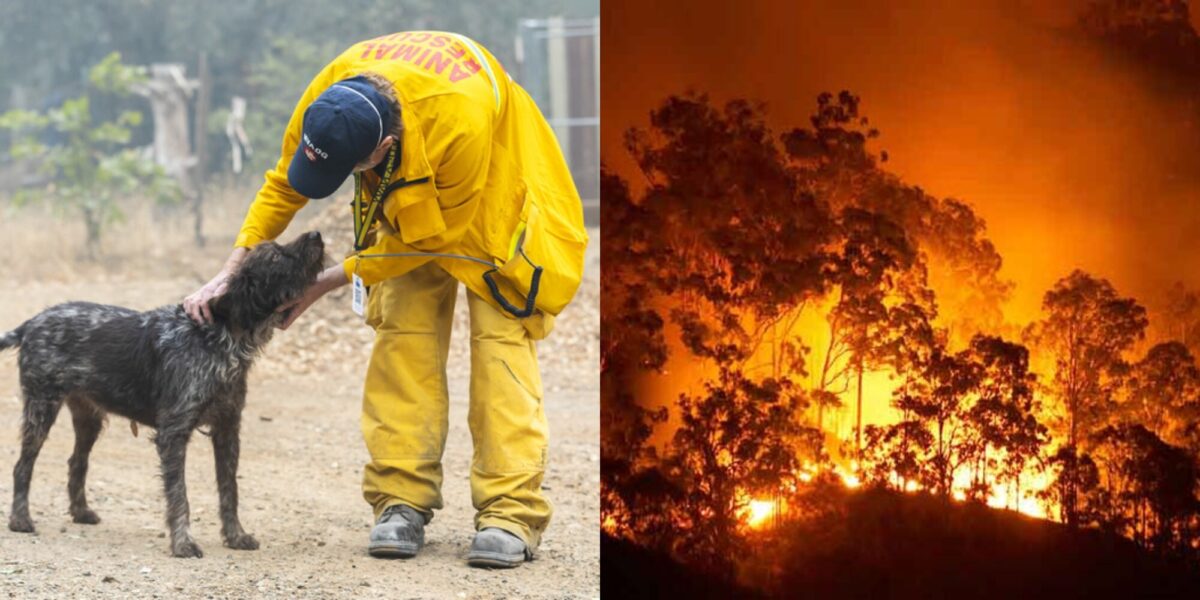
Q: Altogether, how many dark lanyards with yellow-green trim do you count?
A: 1